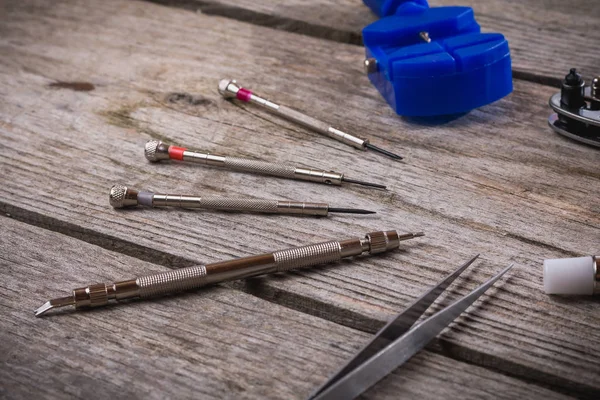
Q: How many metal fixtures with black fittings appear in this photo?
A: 1